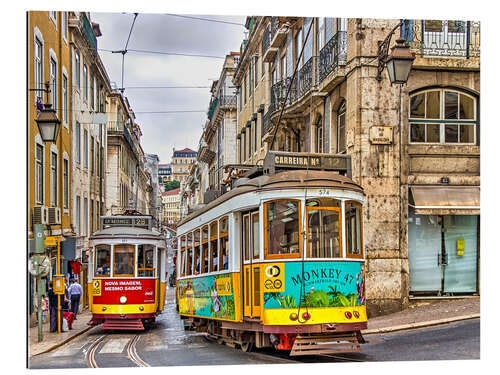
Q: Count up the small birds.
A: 0